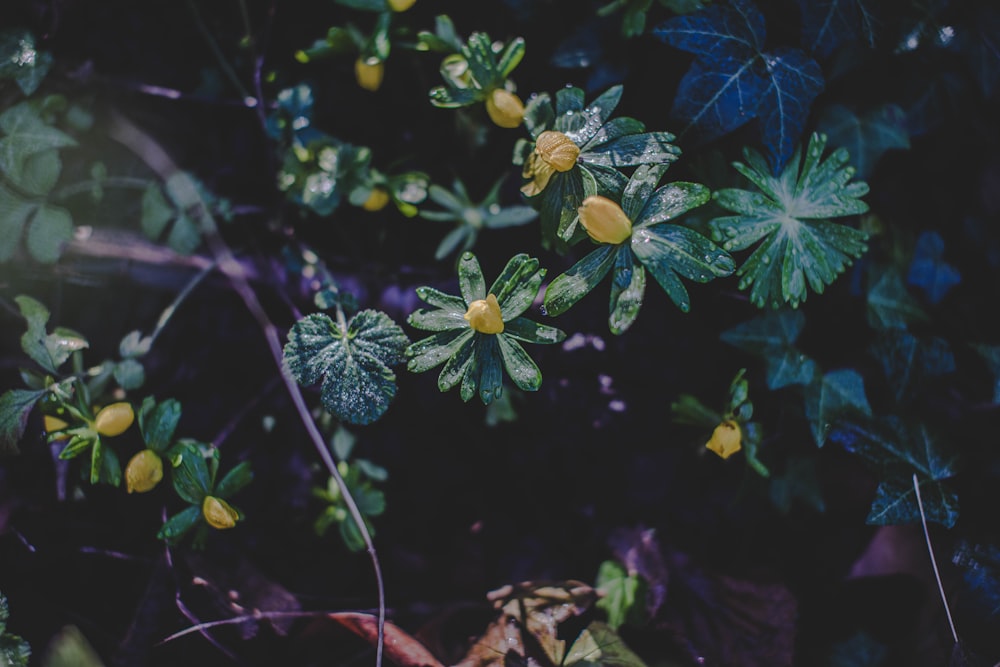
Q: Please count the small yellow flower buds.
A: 12